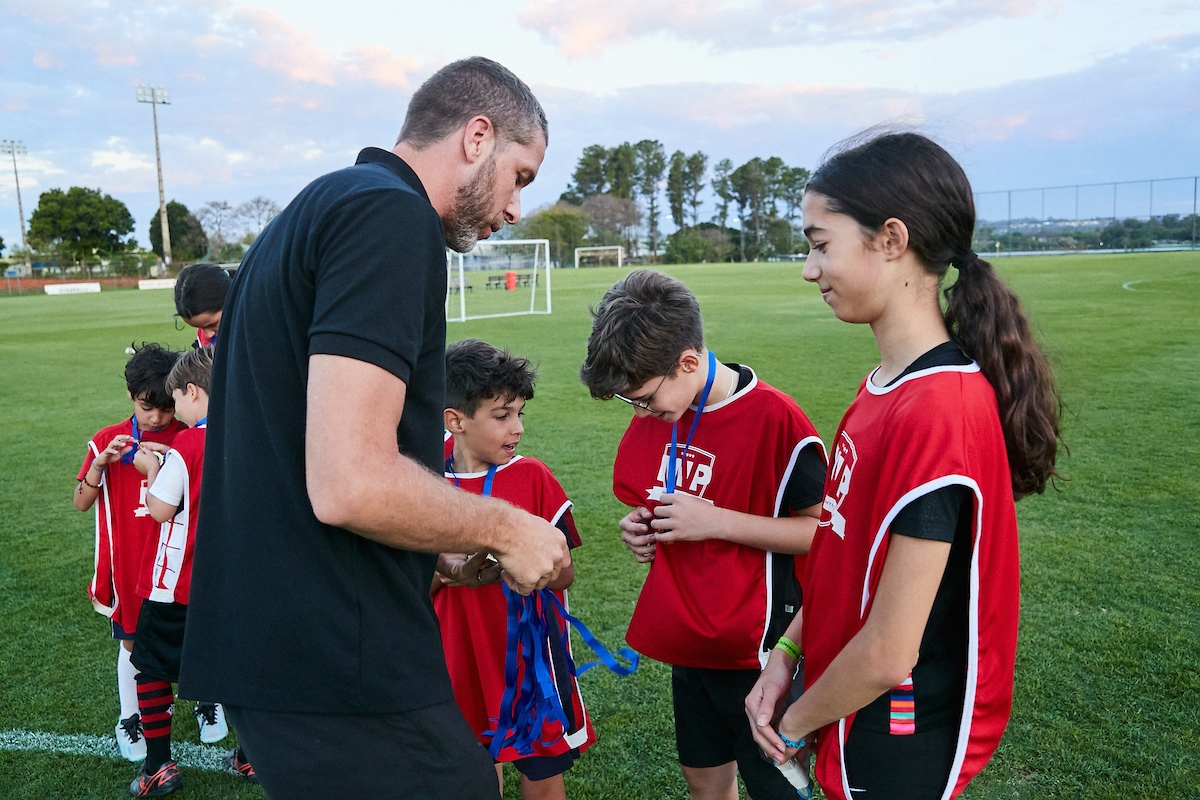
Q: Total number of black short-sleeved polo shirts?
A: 1